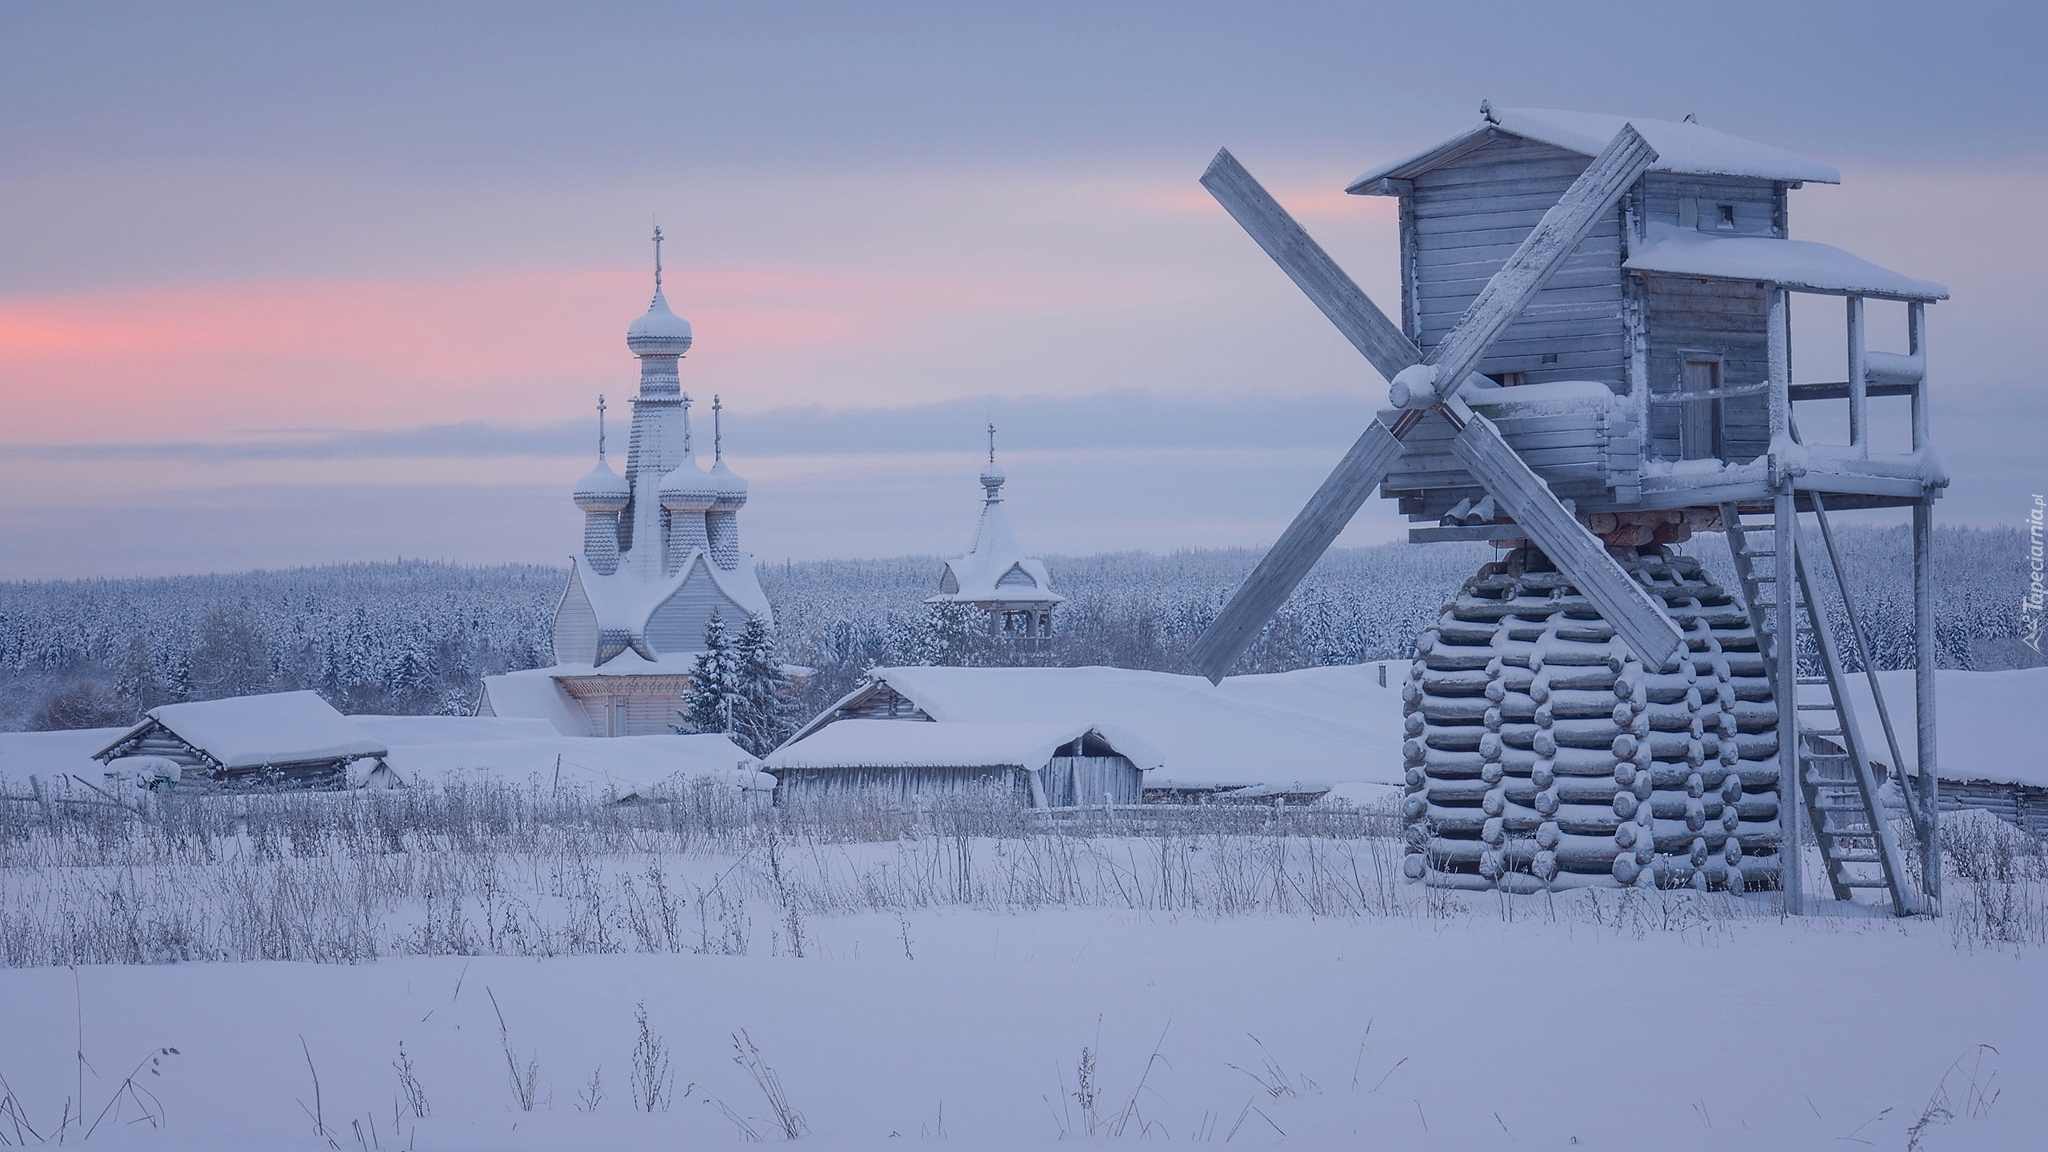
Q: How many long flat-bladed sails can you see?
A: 4